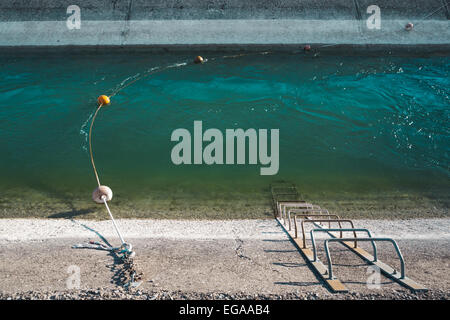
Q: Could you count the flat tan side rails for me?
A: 2